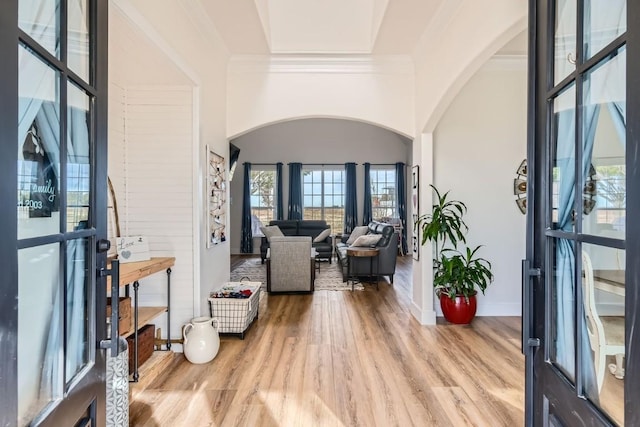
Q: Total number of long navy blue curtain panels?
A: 6